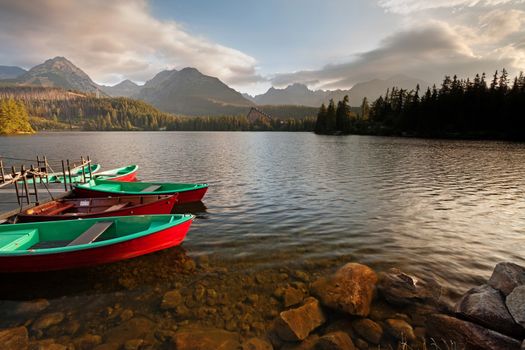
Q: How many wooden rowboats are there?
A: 5